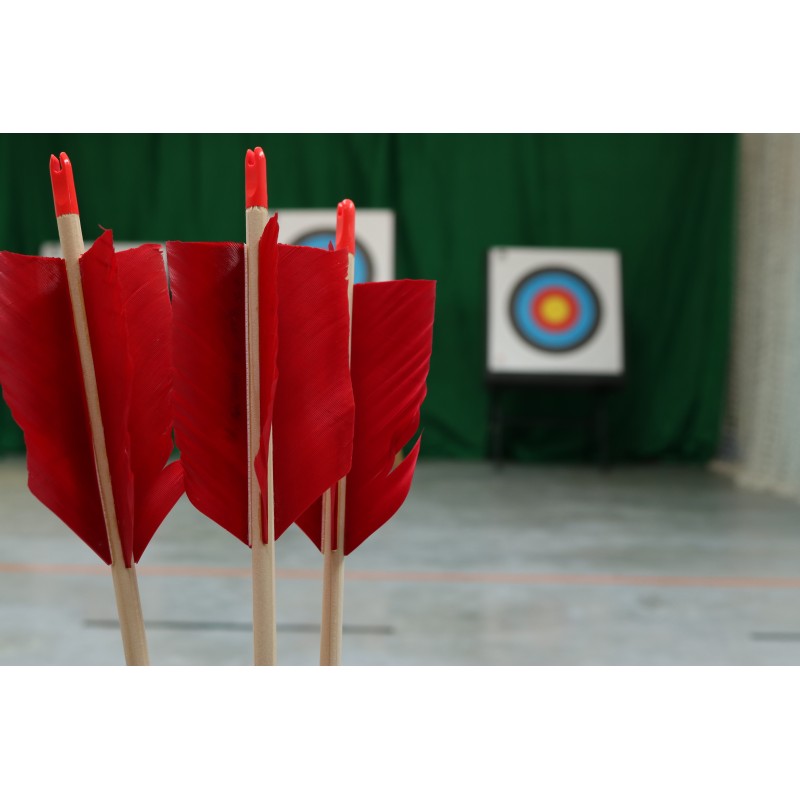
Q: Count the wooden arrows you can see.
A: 3